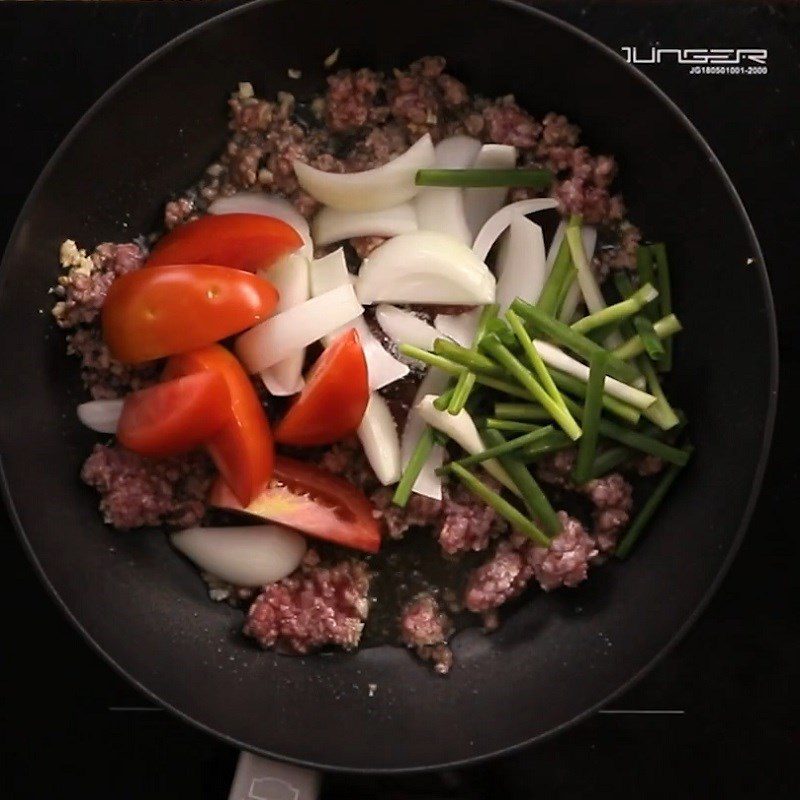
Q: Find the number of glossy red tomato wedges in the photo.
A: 6